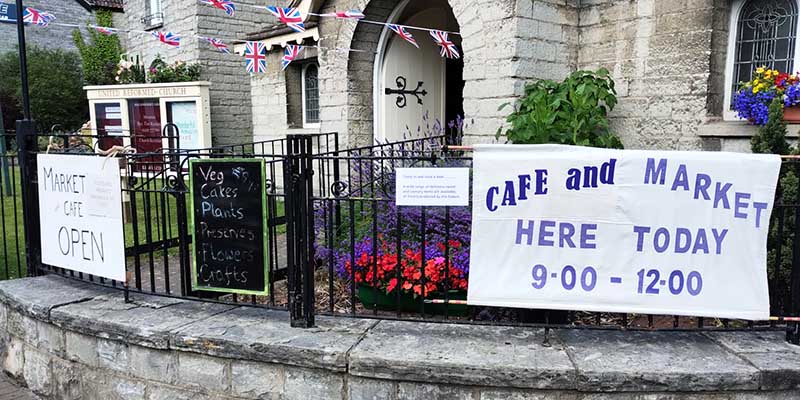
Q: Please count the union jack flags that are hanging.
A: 11